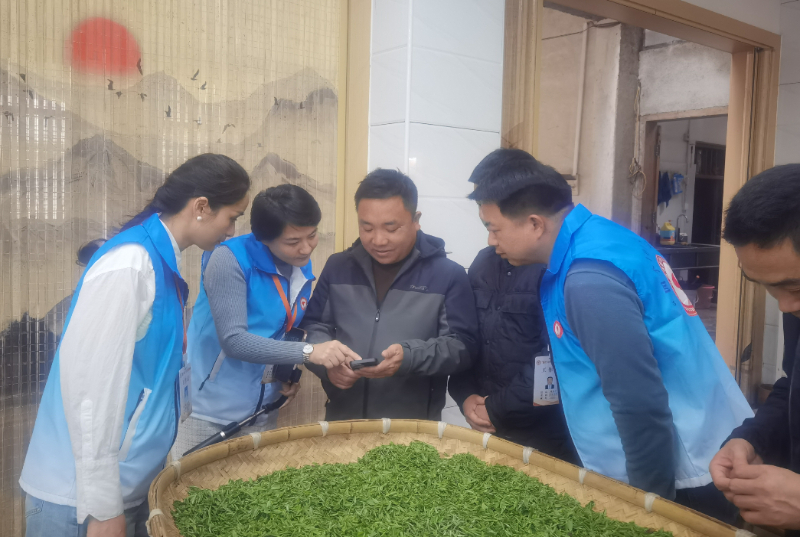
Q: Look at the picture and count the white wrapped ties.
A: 11